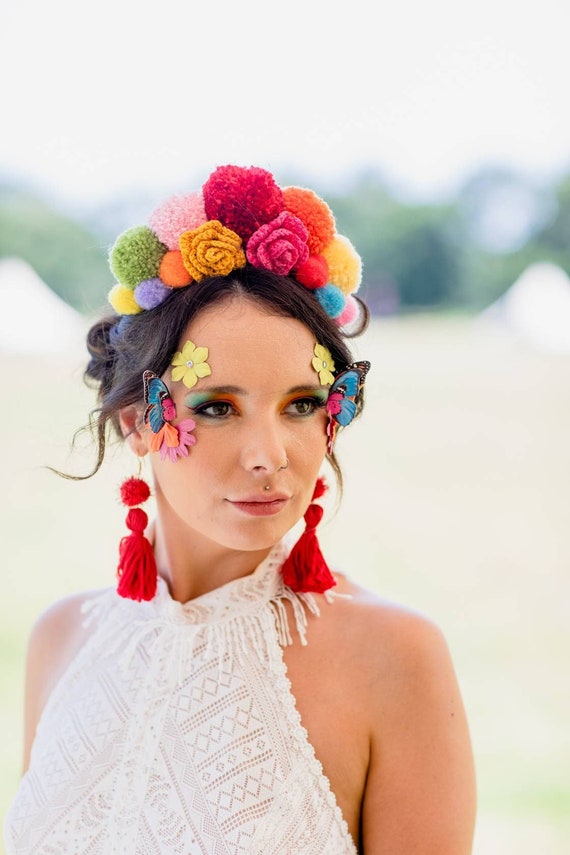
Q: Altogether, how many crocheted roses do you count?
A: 2